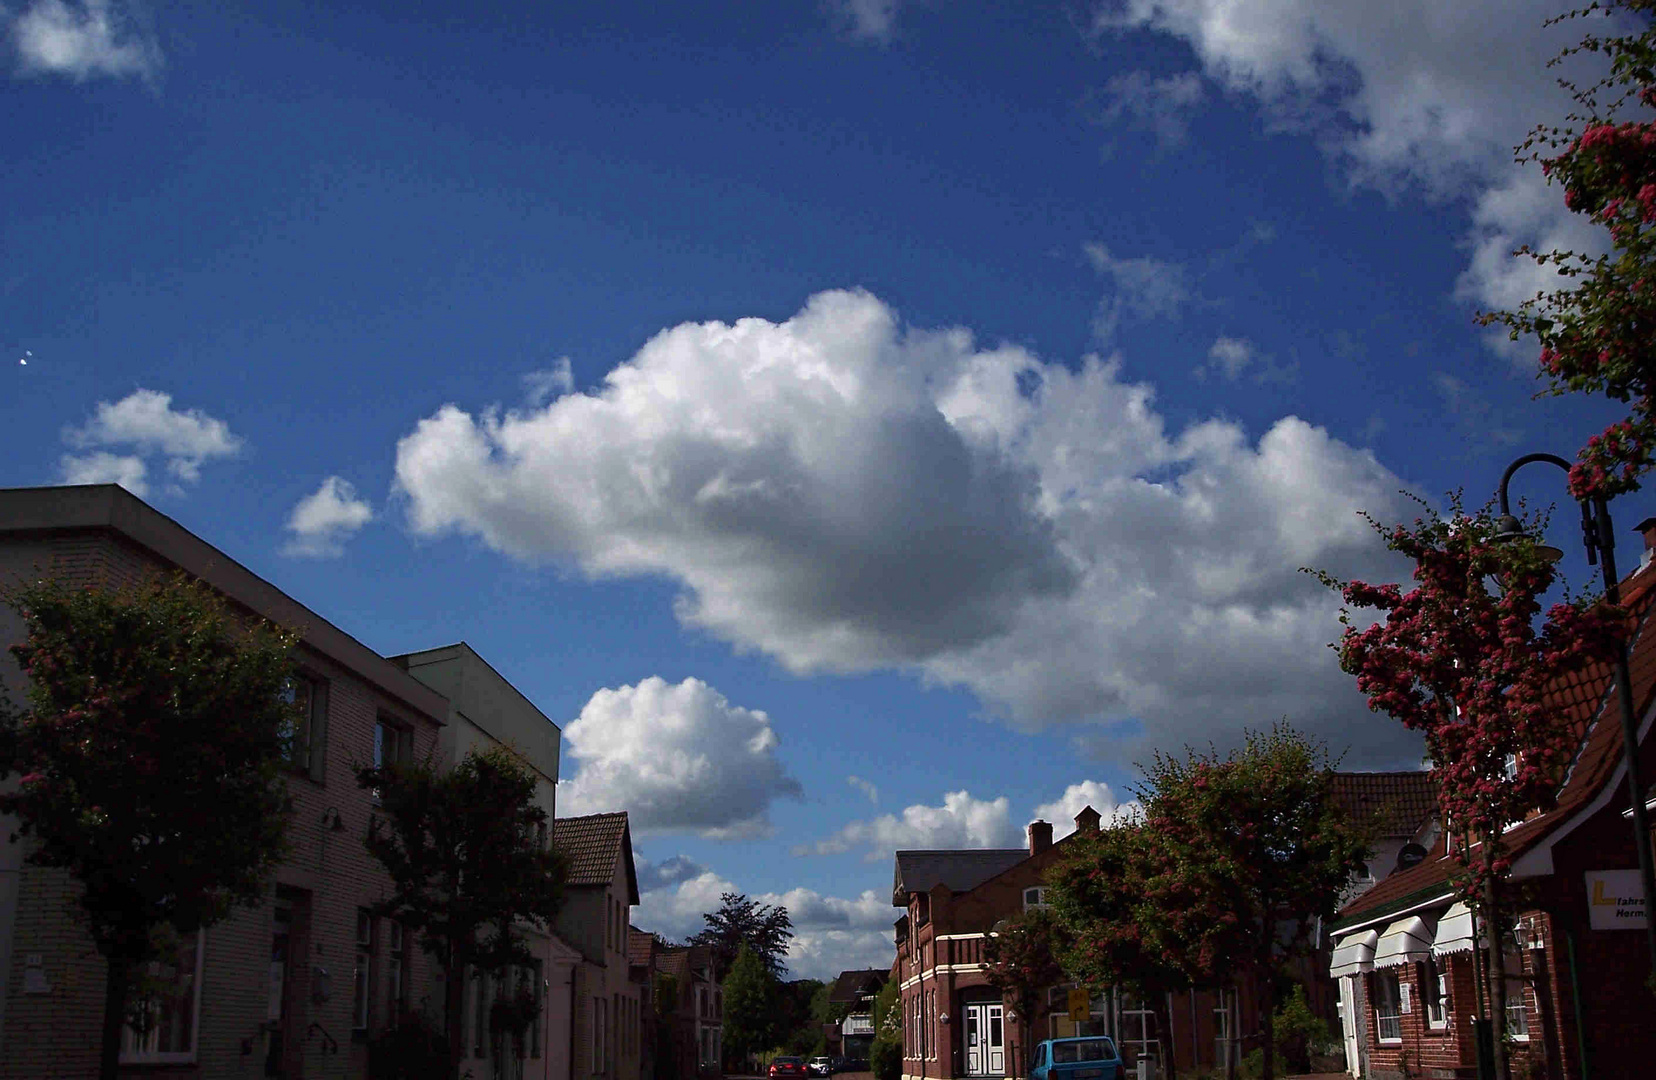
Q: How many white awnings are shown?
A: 3